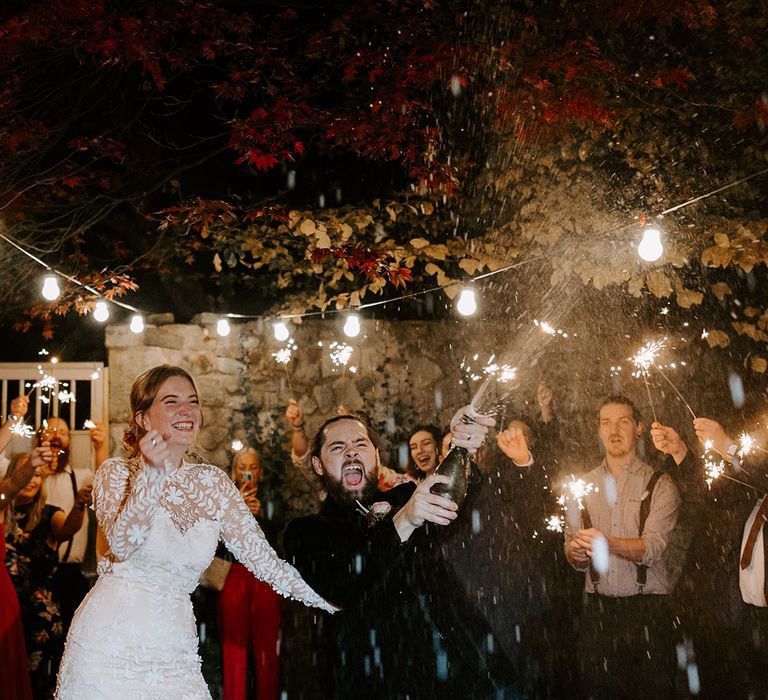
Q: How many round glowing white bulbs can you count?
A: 8